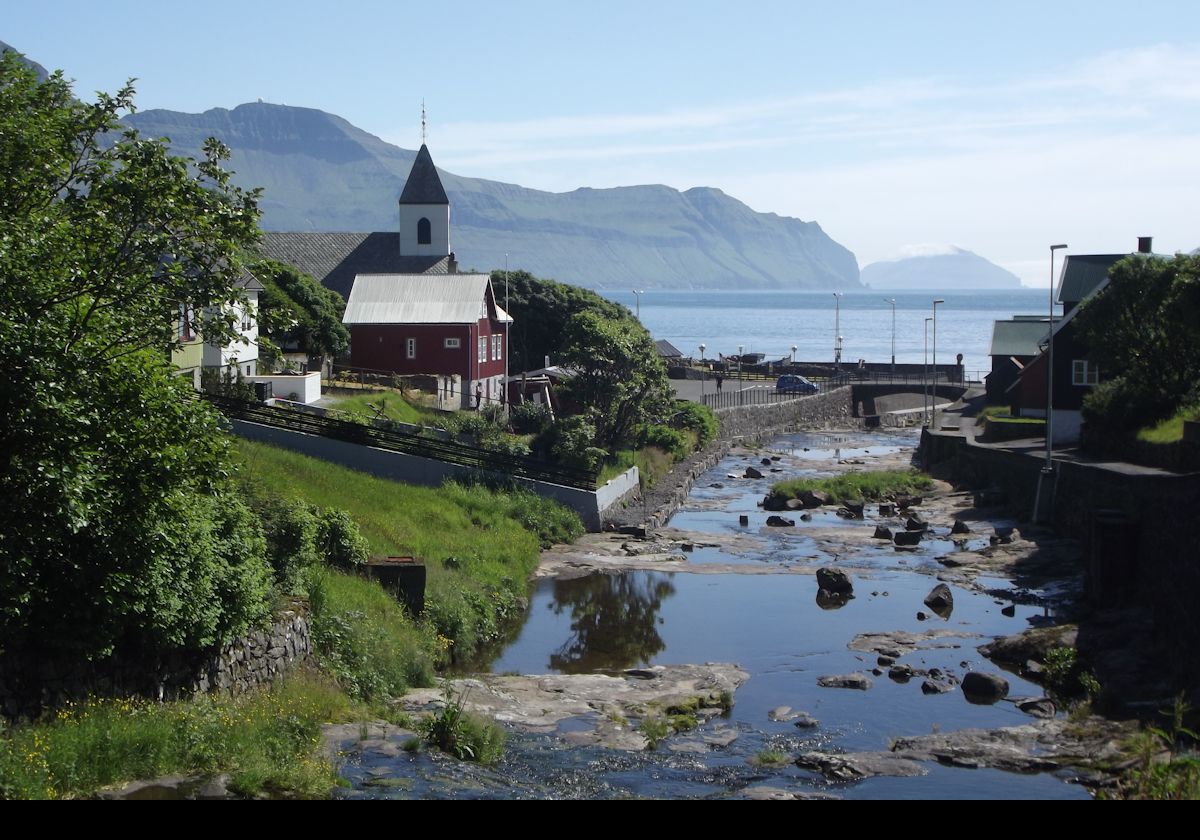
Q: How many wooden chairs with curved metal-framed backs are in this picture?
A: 0